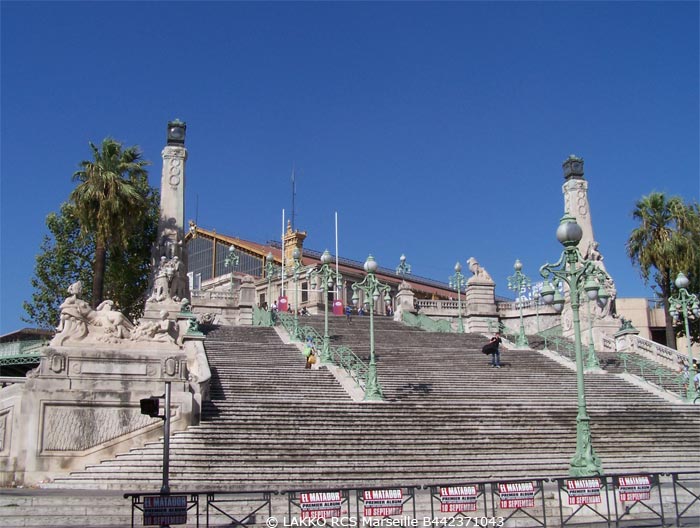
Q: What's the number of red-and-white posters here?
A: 6